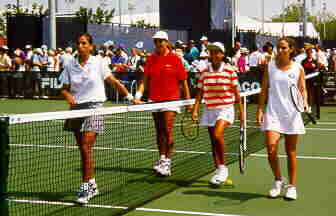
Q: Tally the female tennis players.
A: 4